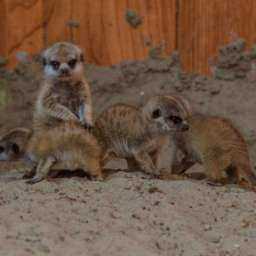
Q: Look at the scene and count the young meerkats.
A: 5